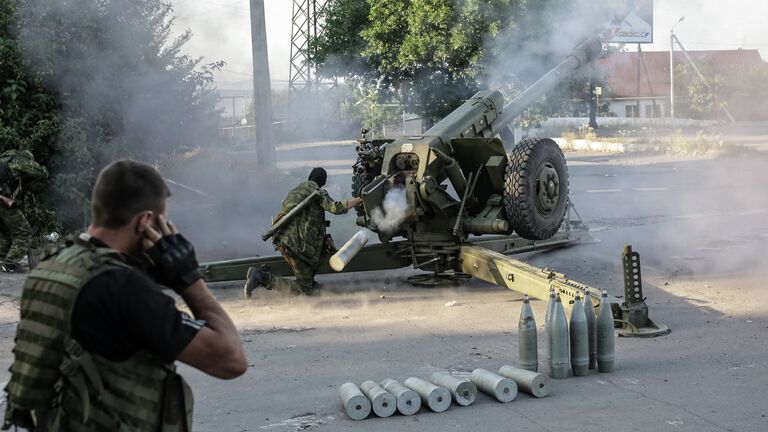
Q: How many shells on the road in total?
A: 13